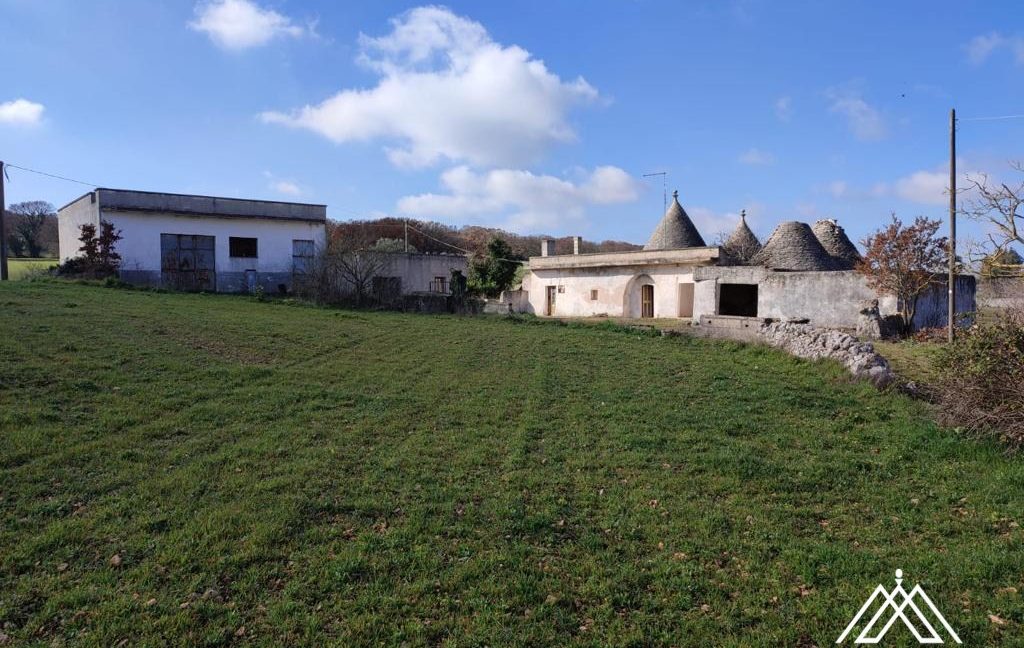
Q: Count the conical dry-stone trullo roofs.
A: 4